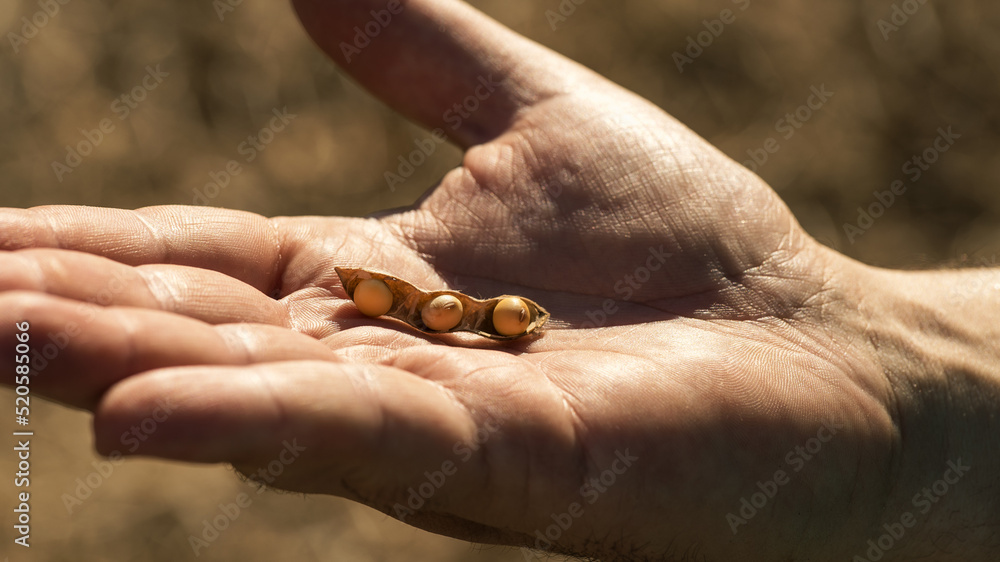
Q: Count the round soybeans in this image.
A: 3